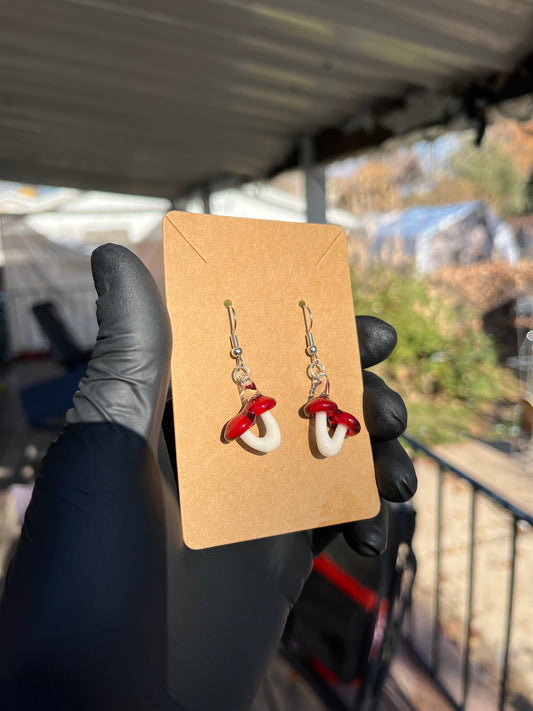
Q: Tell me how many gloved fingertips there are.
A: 5